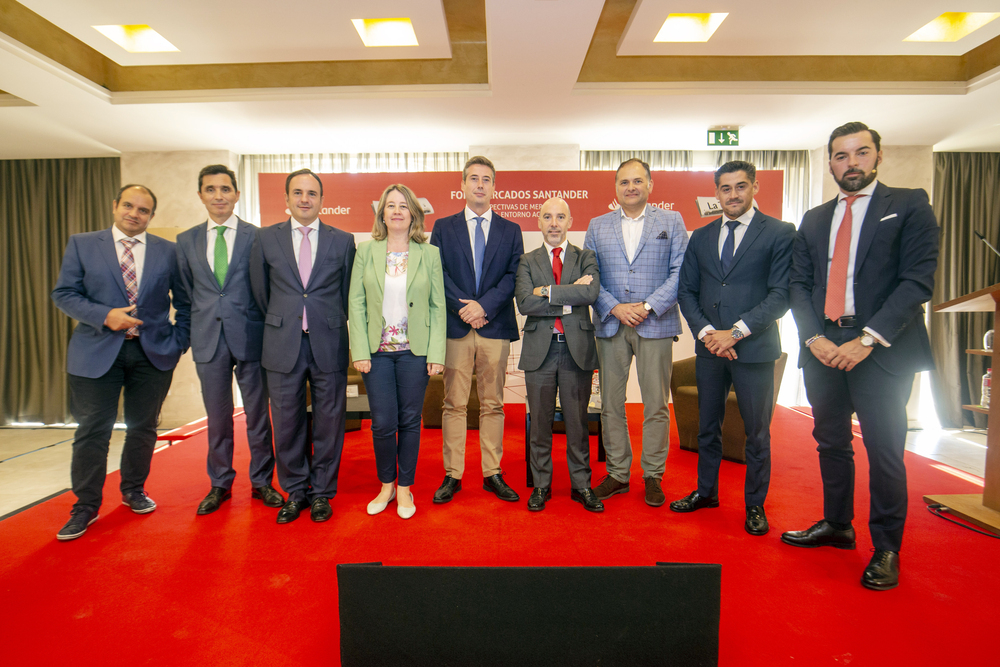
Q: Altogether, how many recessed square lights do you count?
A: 4